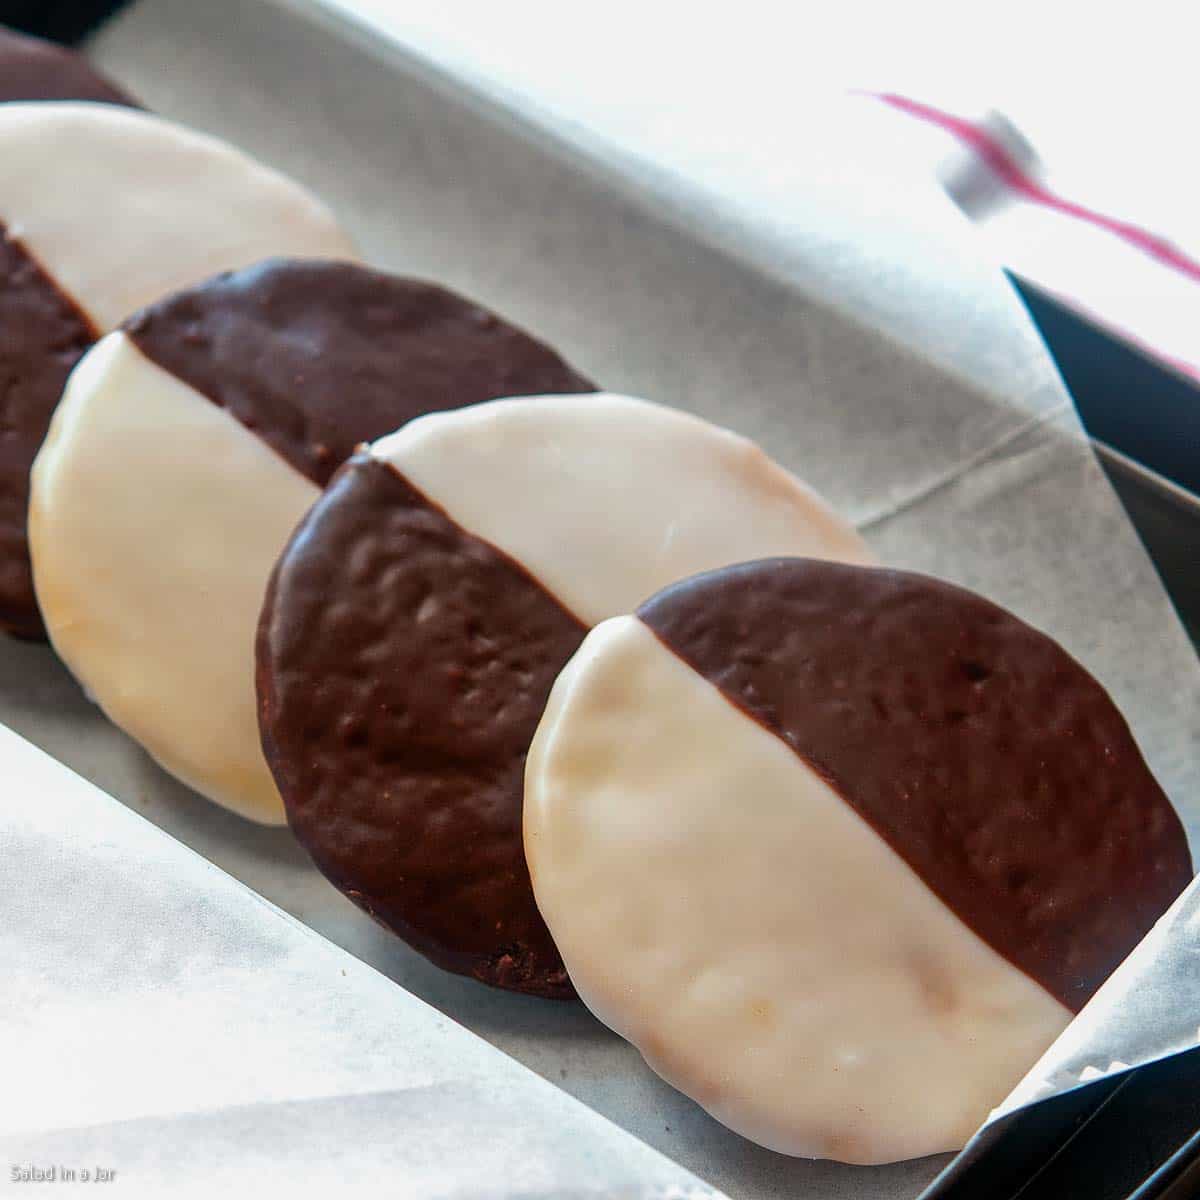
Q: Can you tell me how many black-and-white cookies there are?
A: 5